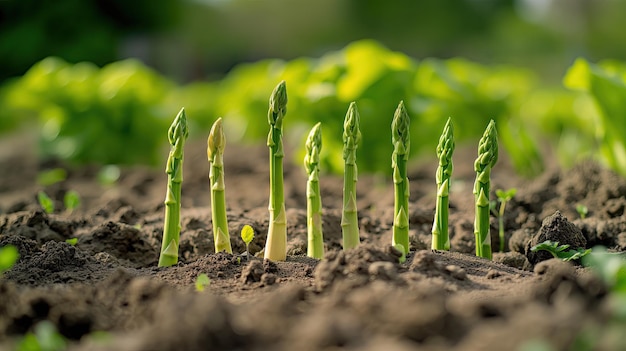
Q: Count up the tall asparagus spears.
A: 8